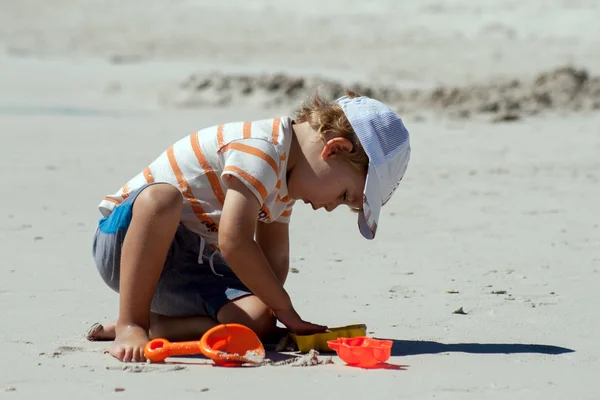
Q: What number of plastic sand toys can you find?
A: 3